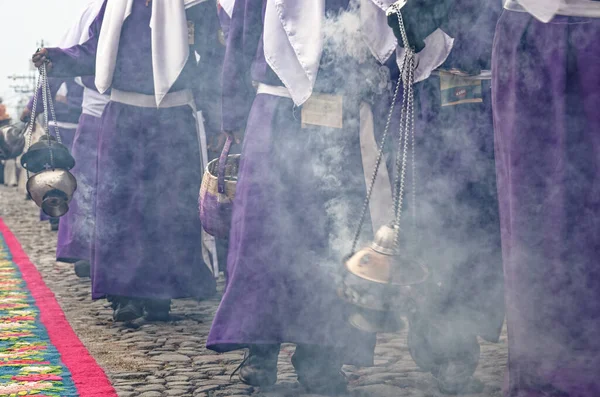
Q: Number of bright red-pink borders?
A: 1